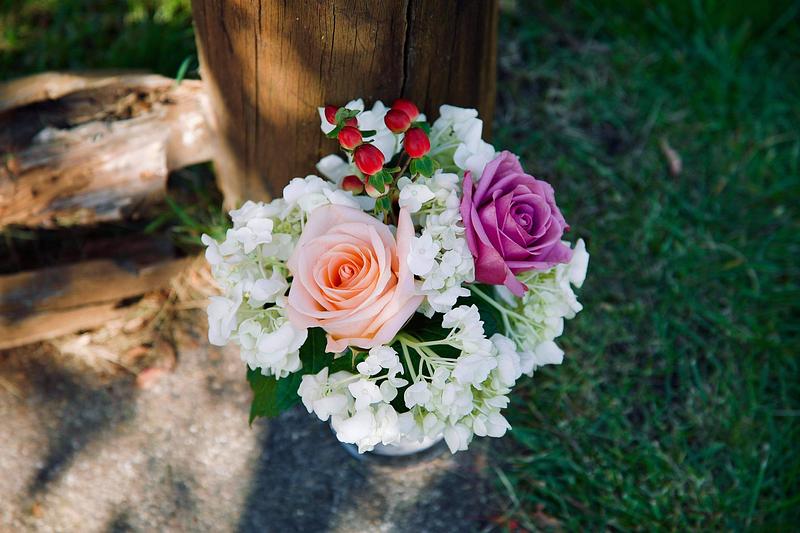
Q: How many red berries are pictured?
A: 9